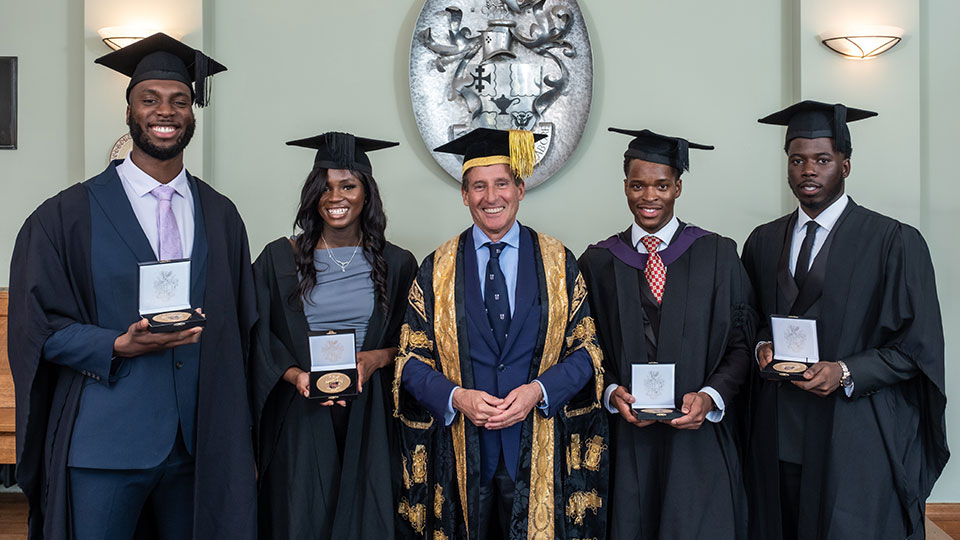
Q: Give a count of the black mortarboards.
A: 5